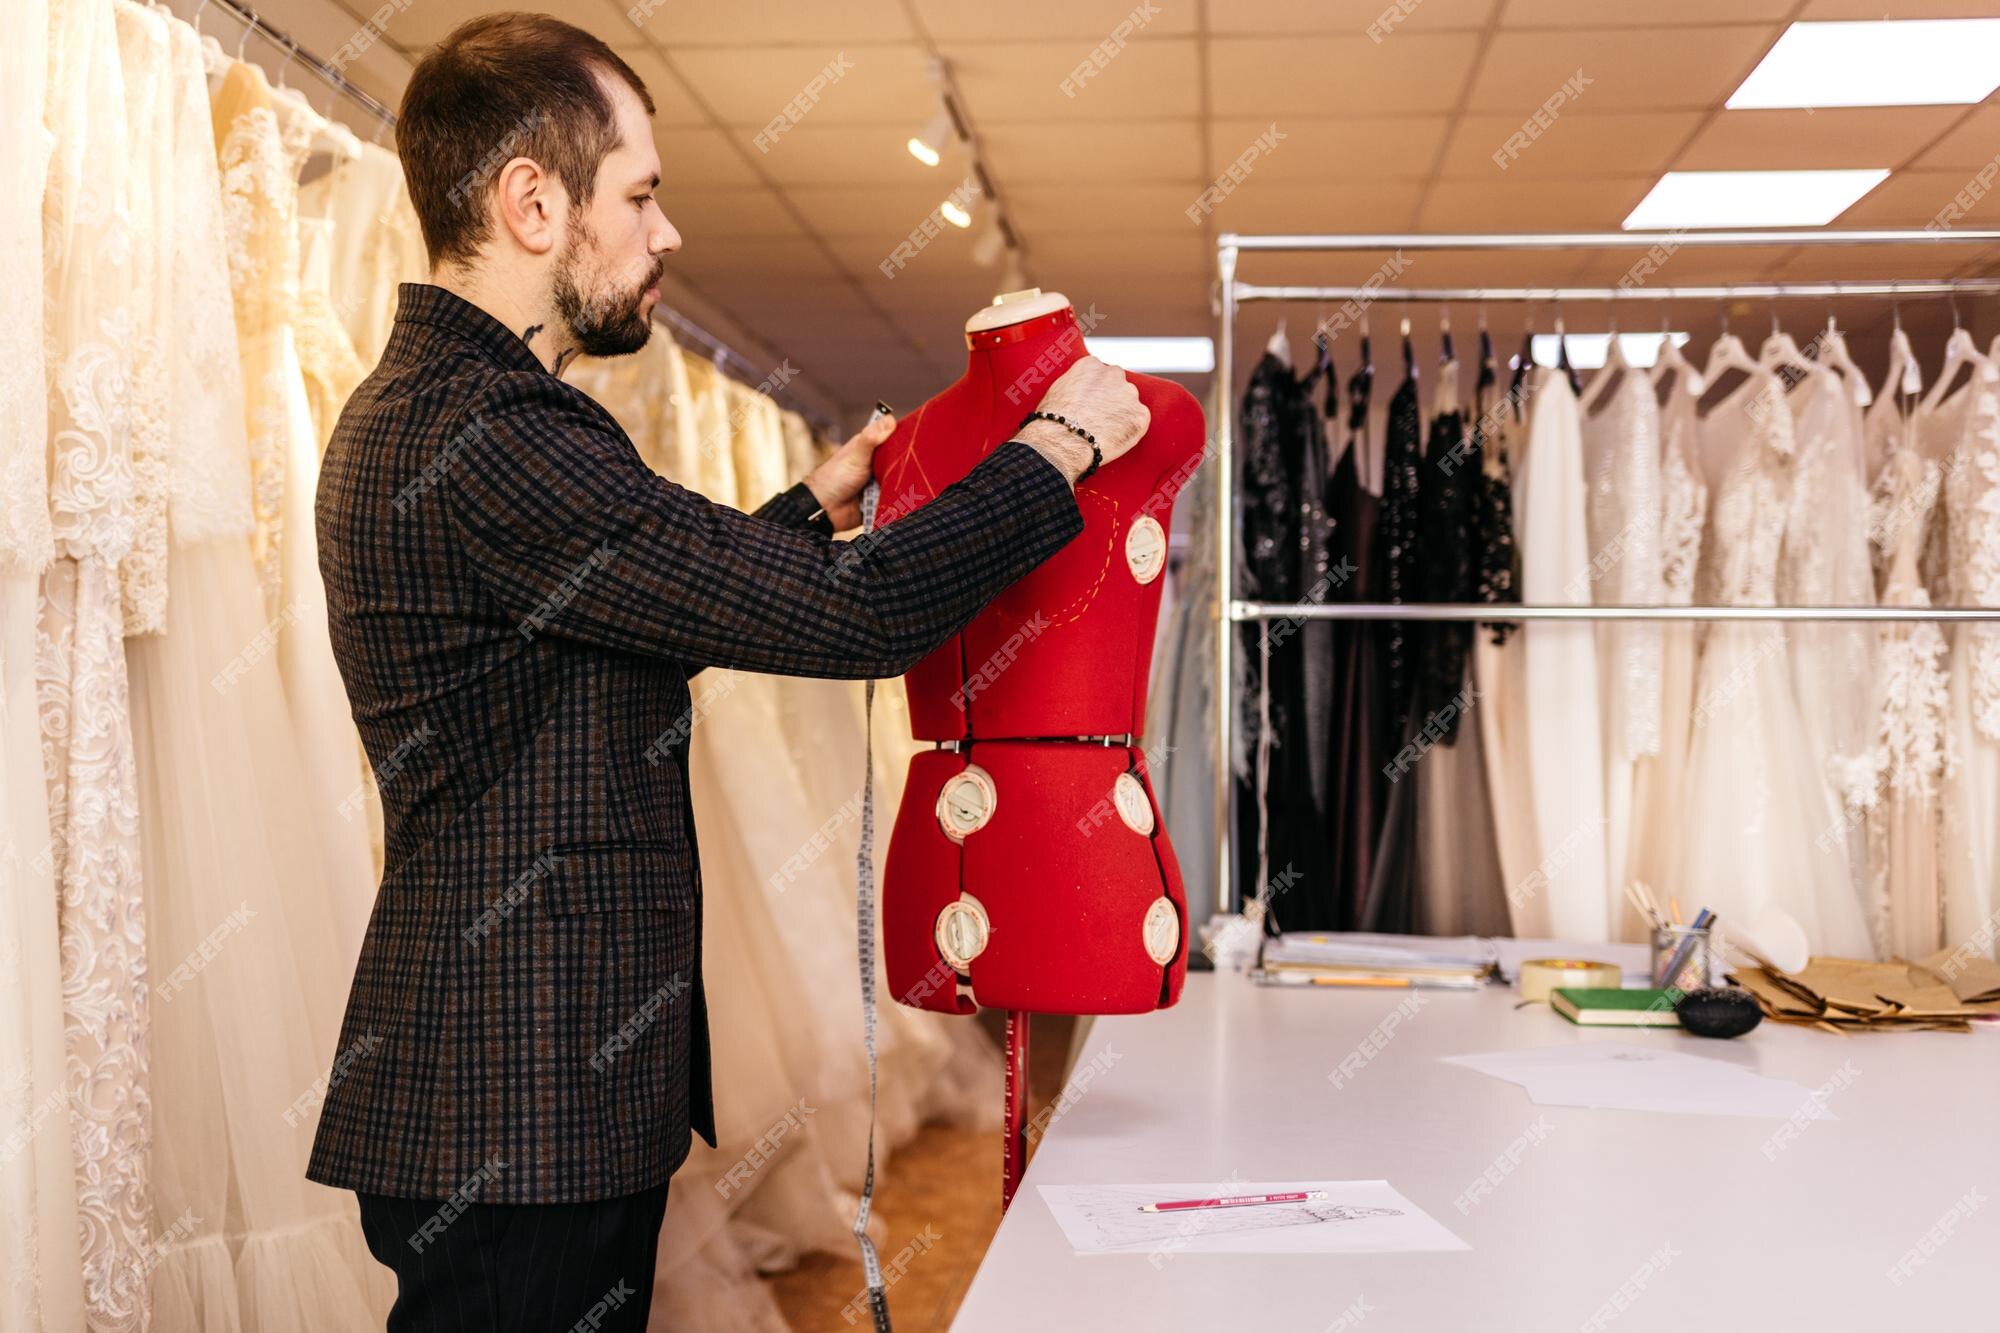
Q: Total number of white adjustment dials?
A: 5